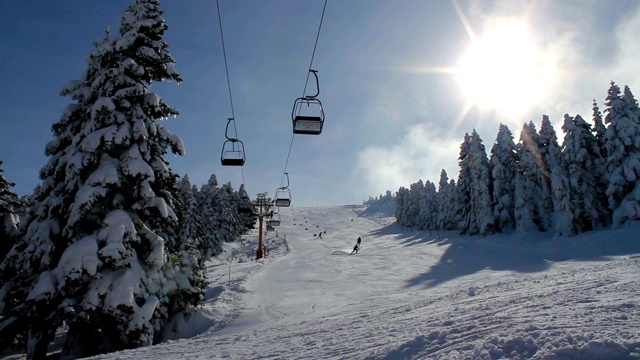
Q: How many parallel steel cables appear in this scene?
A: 2